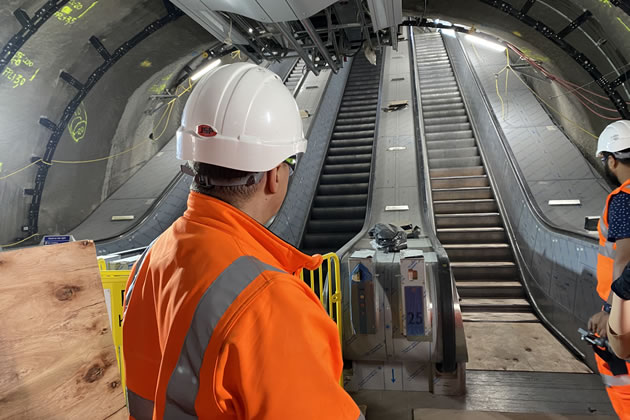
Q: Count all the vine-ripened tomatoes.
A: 0